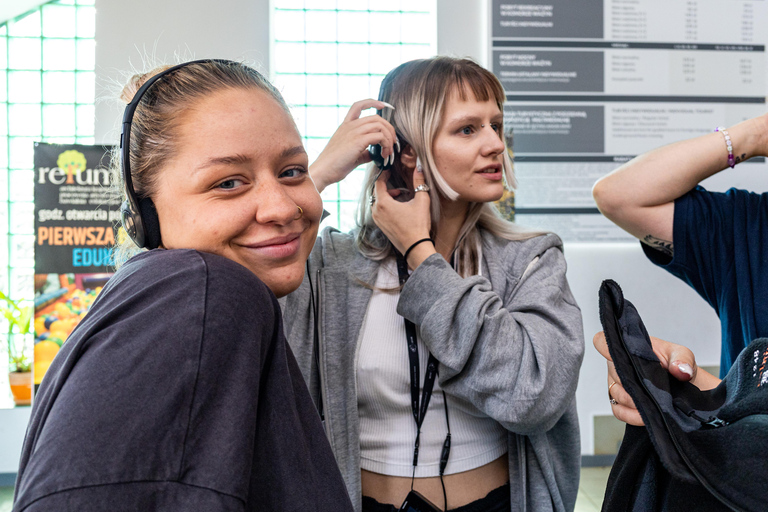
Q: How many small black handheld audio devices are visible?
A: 1